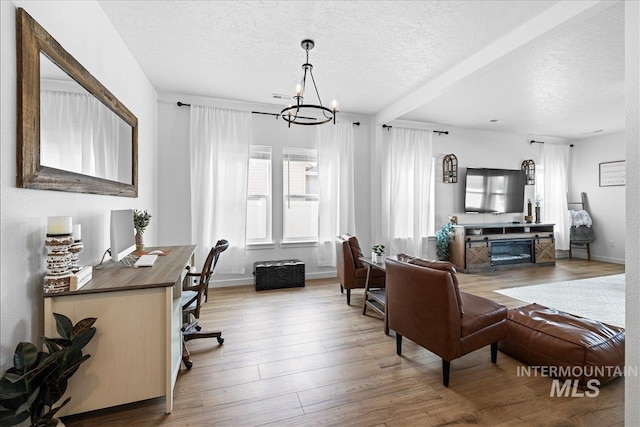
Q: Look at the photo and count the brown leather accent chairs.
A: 2